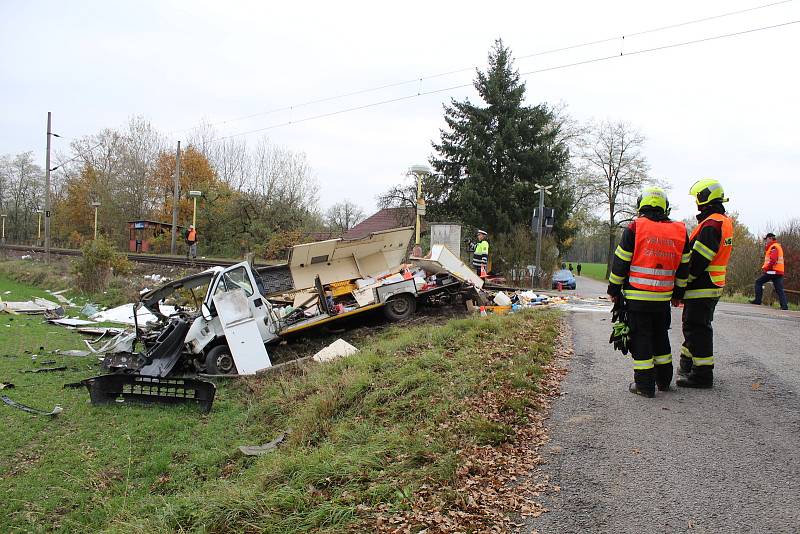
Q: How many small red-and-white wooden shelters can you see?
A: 1